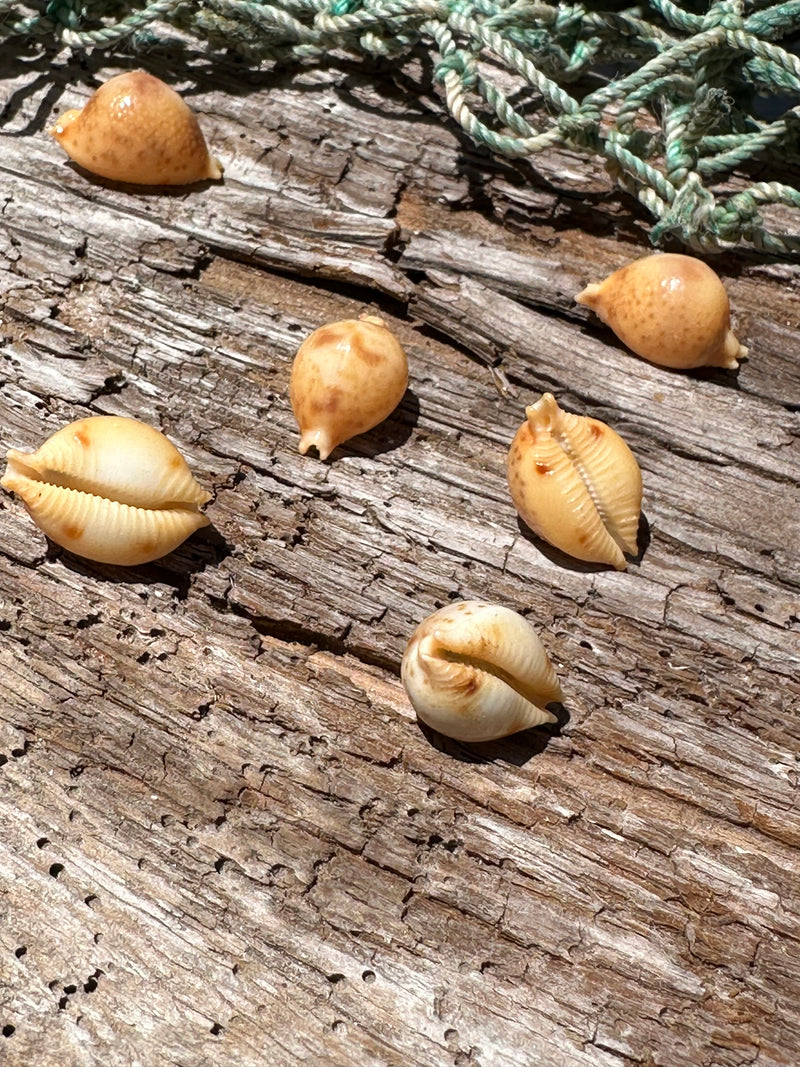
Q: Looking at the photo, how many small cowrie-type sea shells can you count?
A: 6